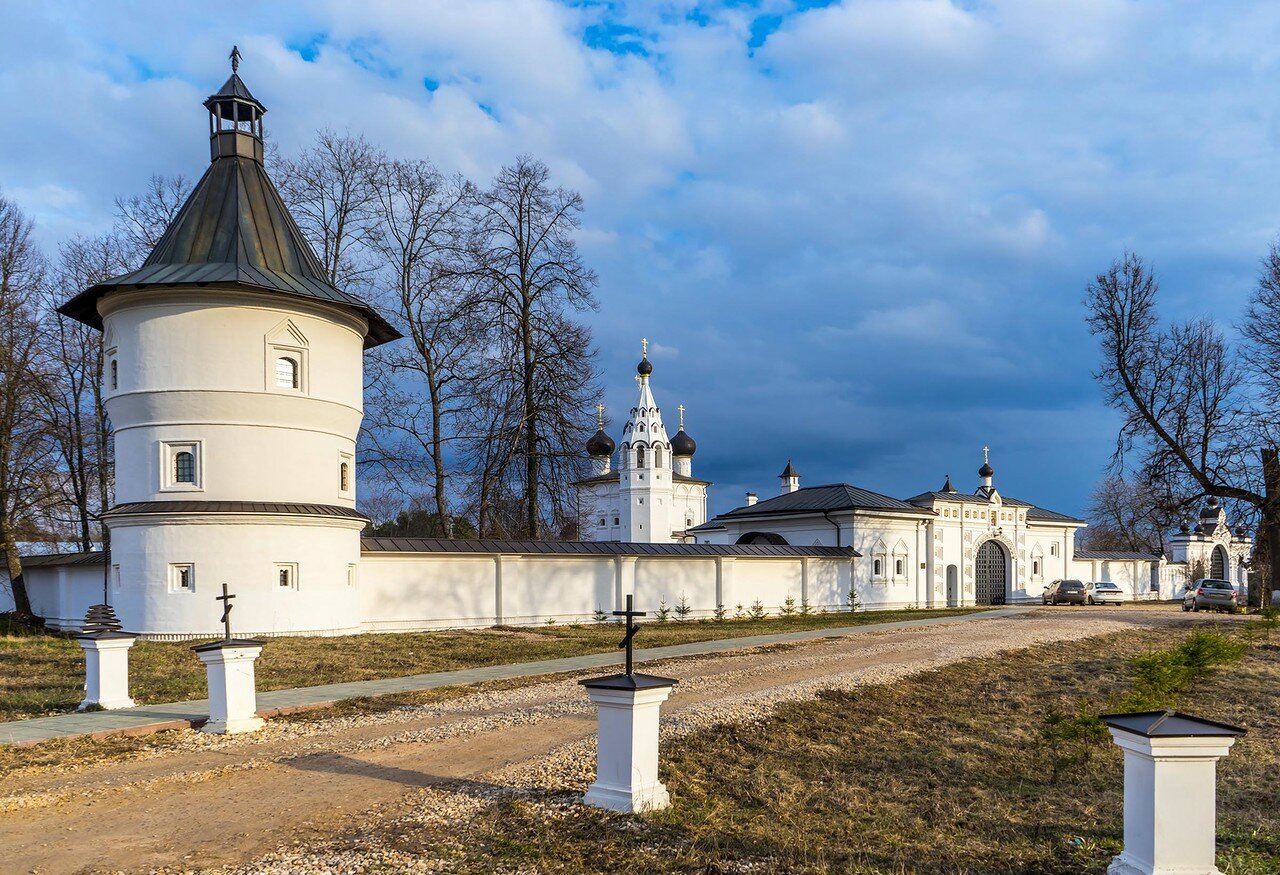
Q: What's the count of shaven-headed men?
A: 0